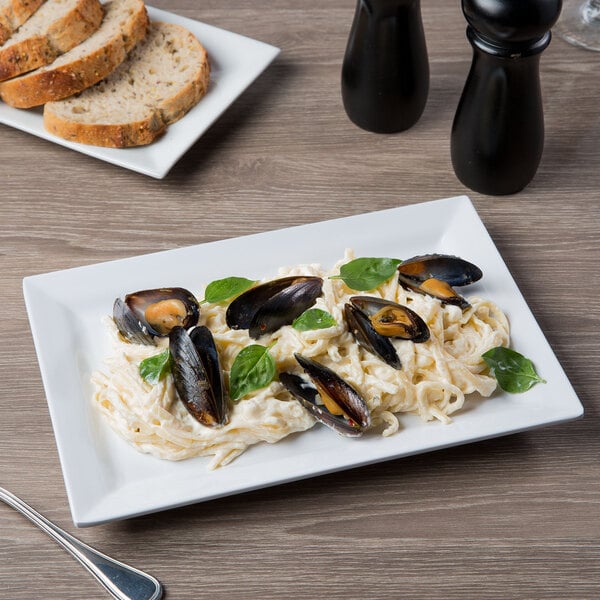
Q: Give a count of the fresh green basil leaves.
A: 6